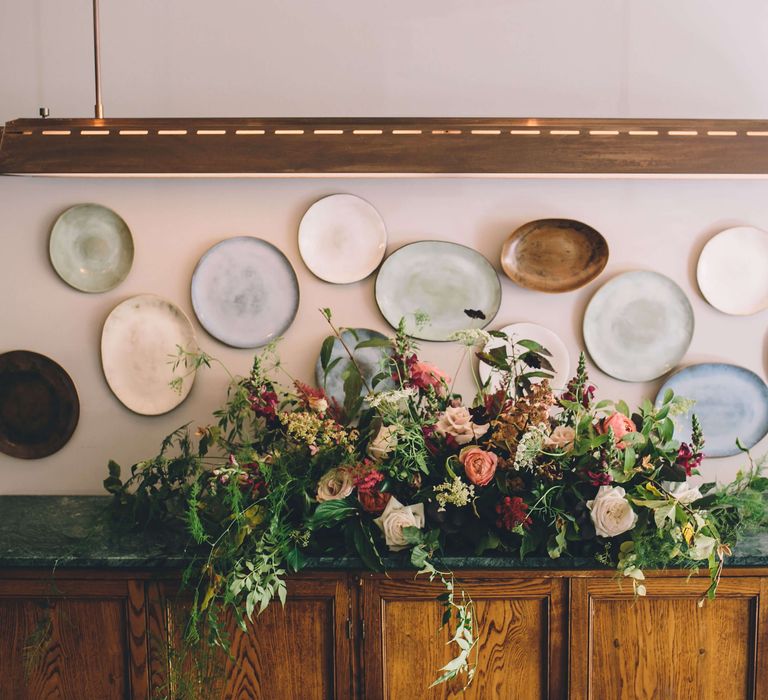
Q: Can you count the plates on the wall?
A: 12